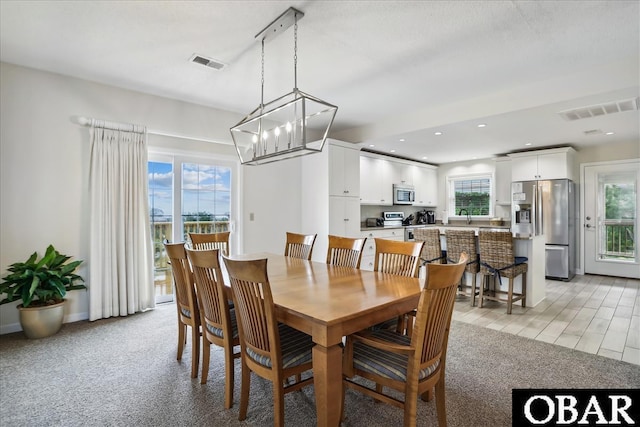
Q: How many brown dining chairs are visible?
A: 8